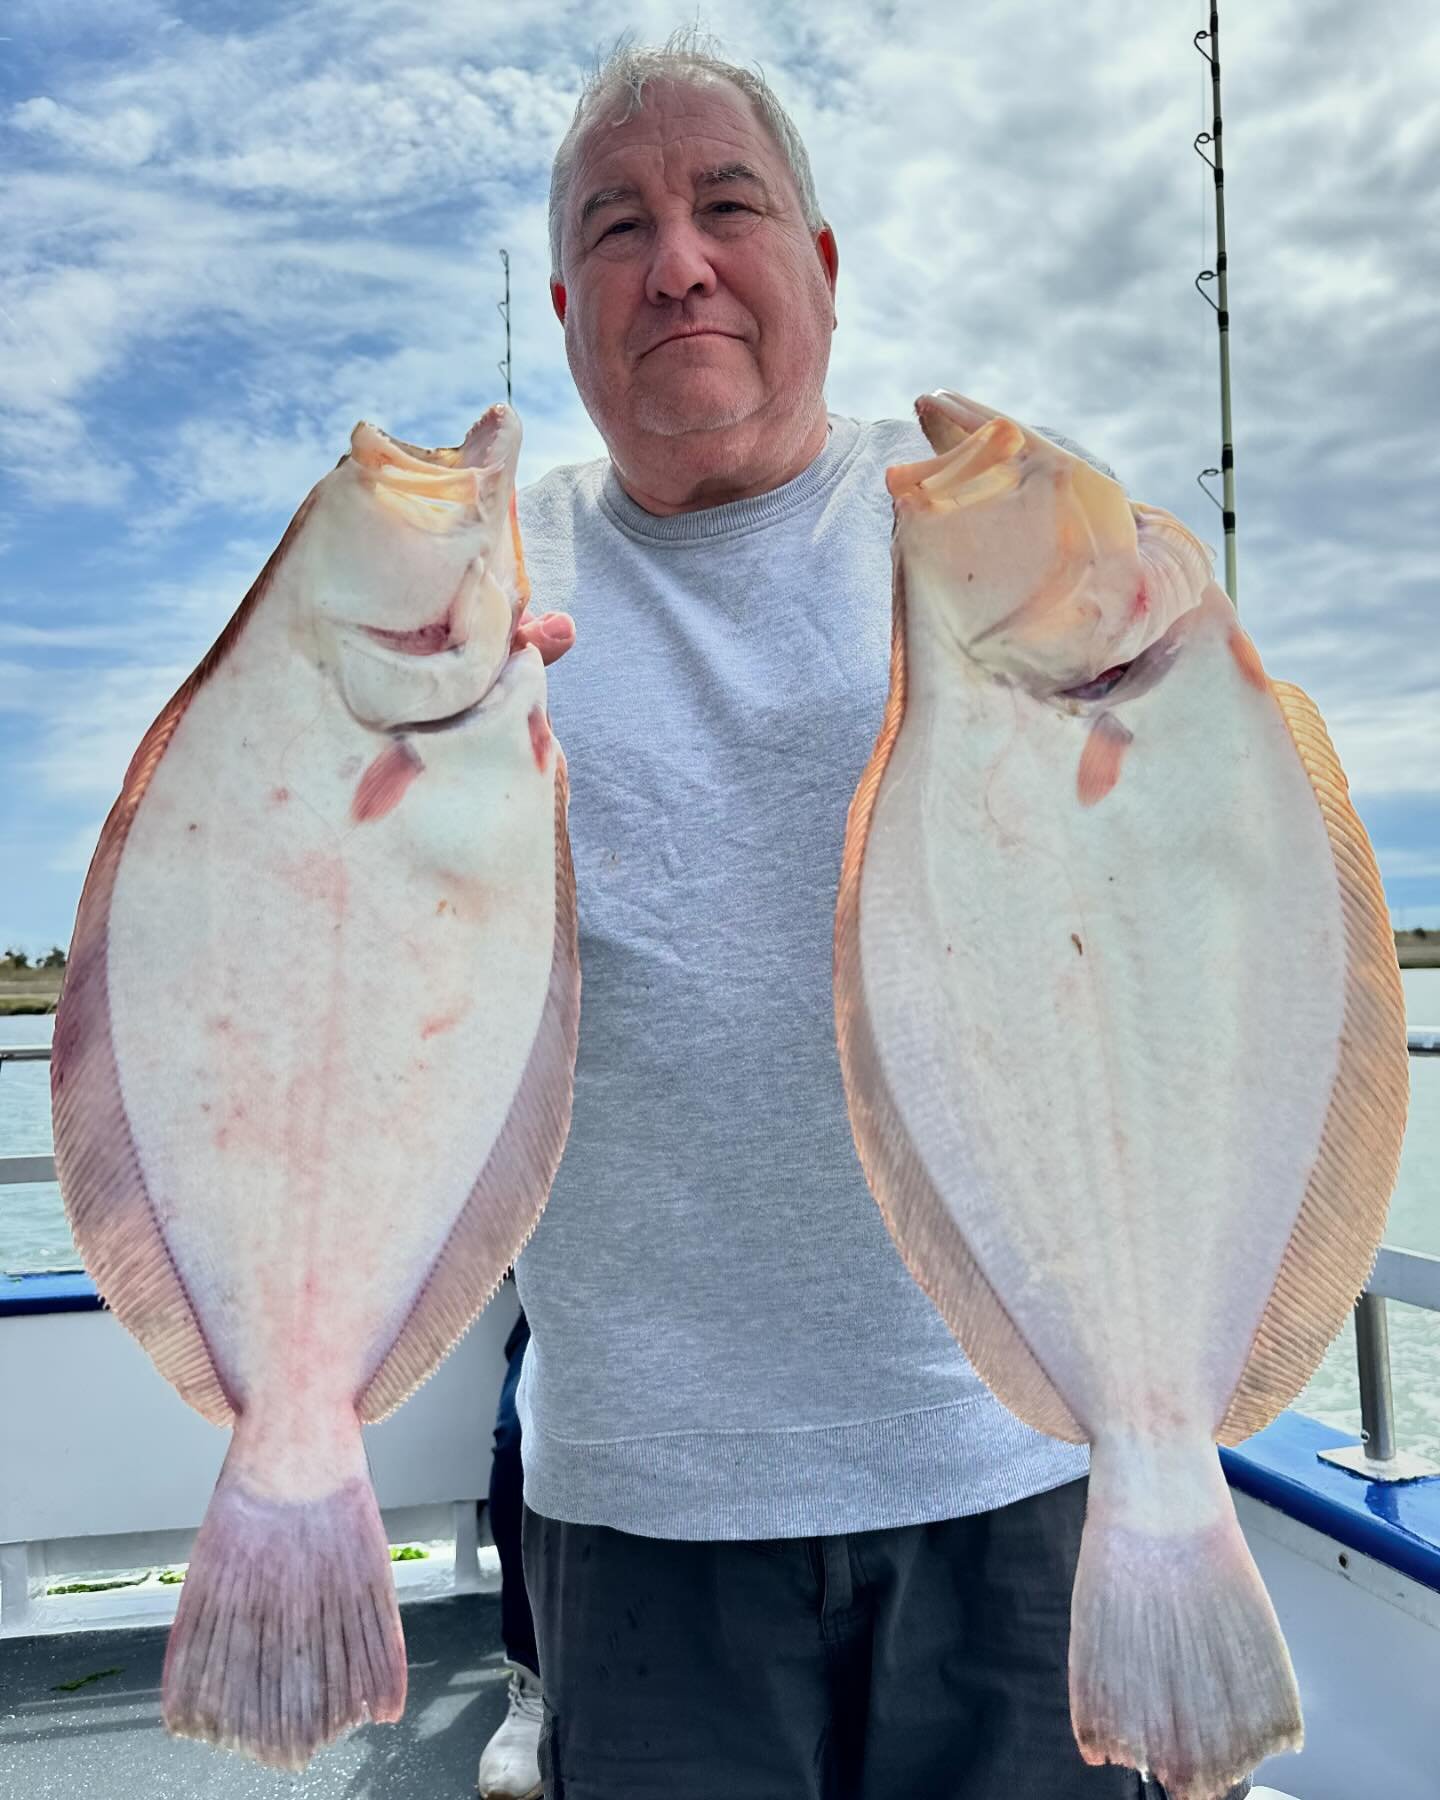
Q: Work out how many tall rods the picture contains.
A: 2